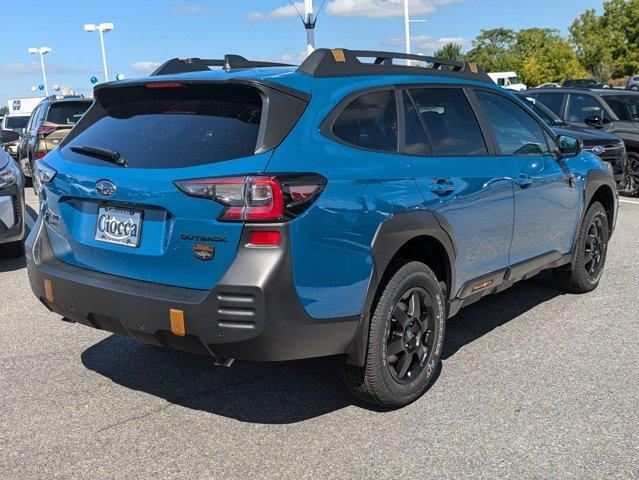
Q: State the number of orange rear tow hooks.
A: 2